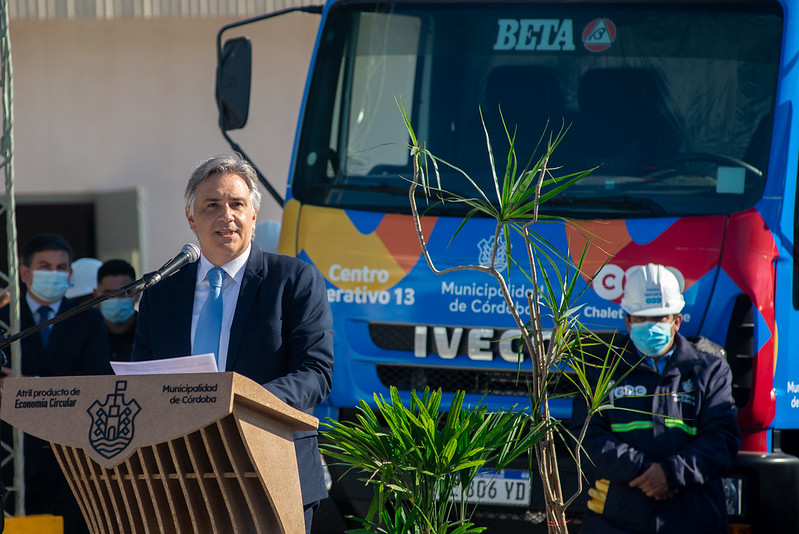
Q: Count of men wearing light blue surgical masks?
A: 3